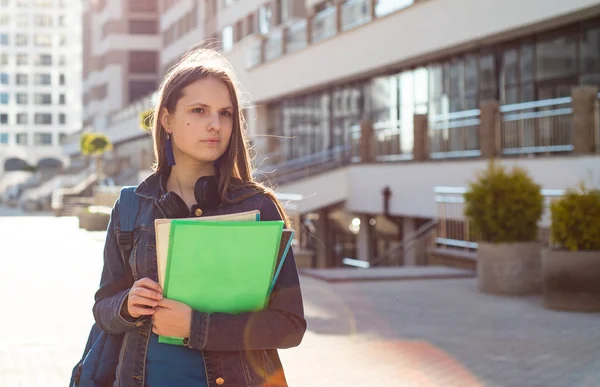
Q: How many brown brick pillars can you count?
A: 4